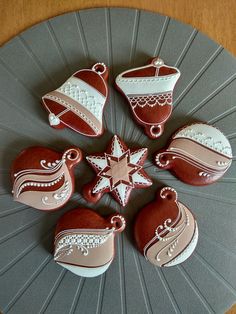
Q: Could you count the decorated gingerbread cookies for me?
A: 7